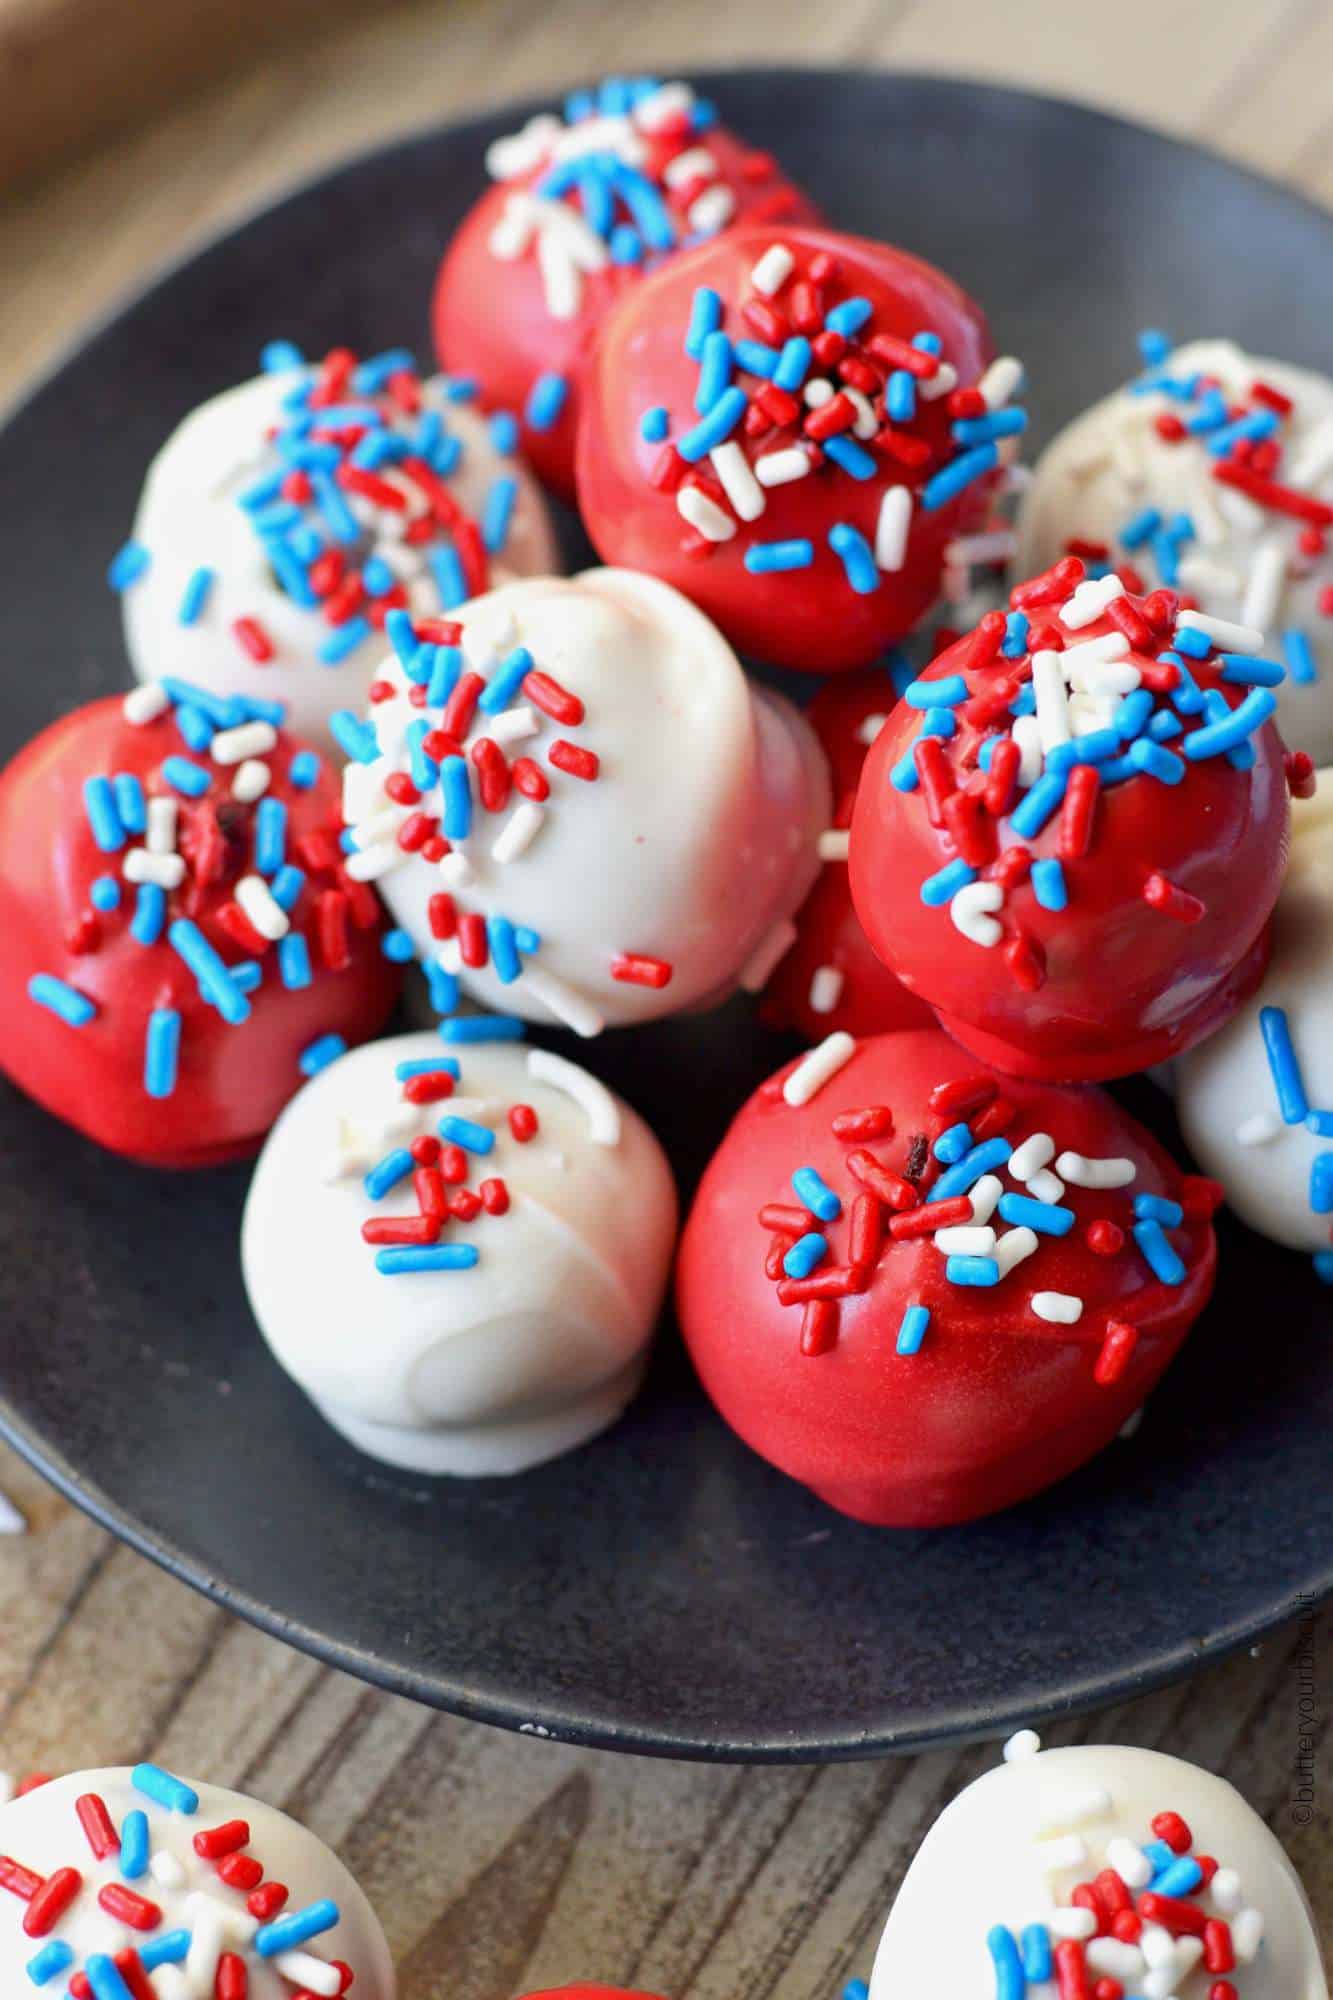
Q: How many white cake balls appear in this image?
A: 7